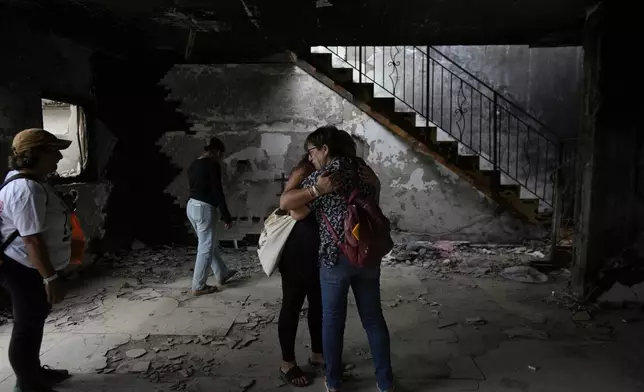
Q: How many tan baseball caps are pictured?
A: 1